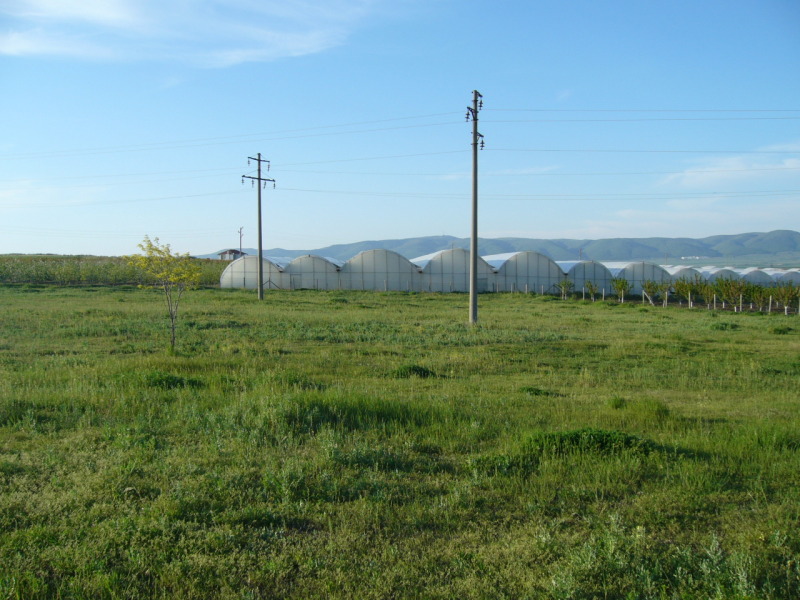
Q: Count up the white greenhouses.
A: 11